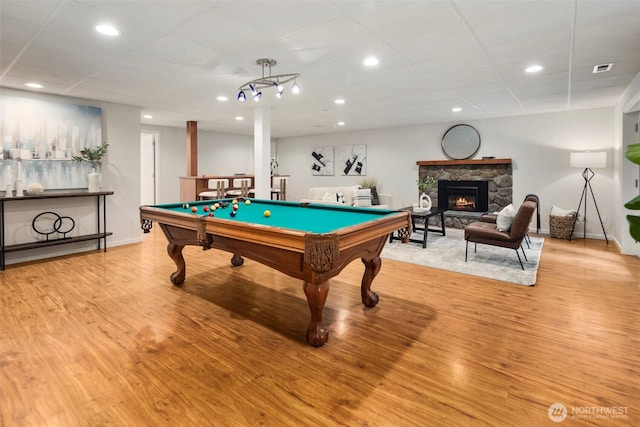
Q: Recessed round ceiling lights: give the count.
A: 10